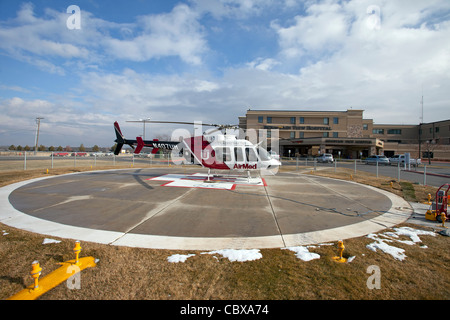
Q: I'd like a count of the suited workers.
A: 0